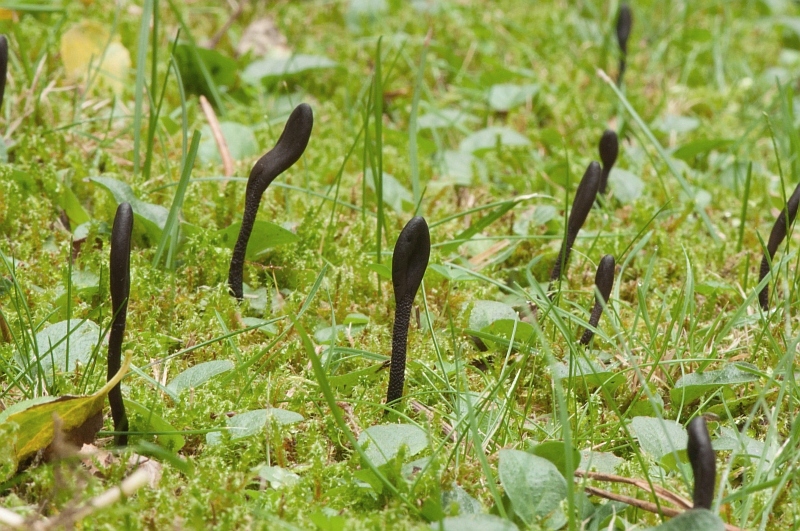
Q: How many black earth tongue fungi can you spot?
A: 10